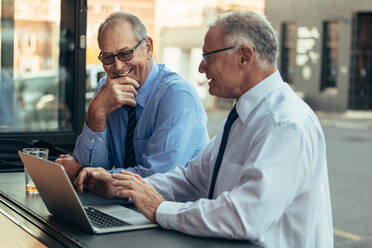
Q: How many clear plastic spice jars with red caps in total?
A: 0